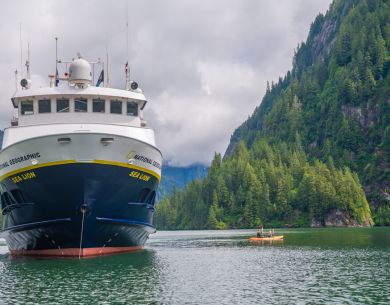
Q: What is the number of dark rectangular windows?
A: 7